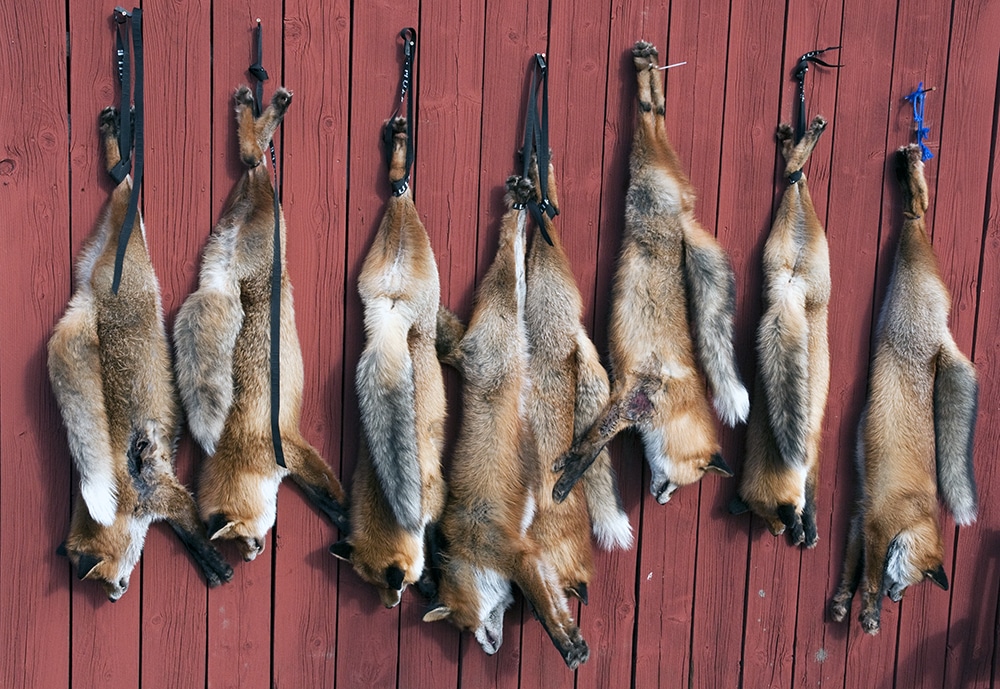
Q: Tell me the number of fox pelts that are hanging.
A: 8